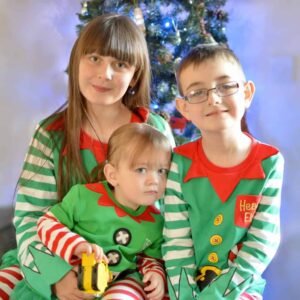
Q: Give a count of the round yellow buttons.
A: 3